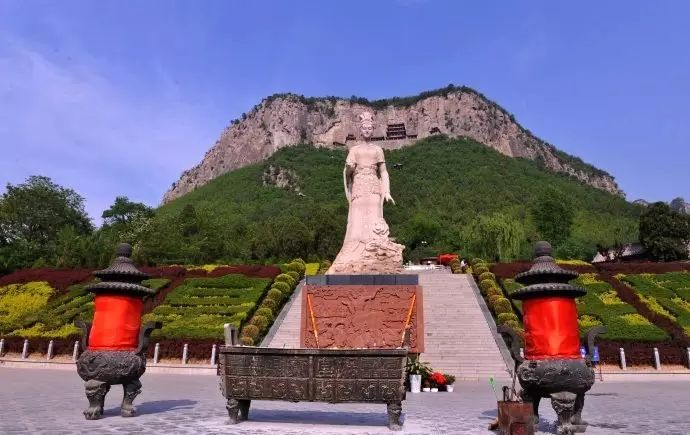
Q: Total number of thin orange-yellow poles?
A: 2